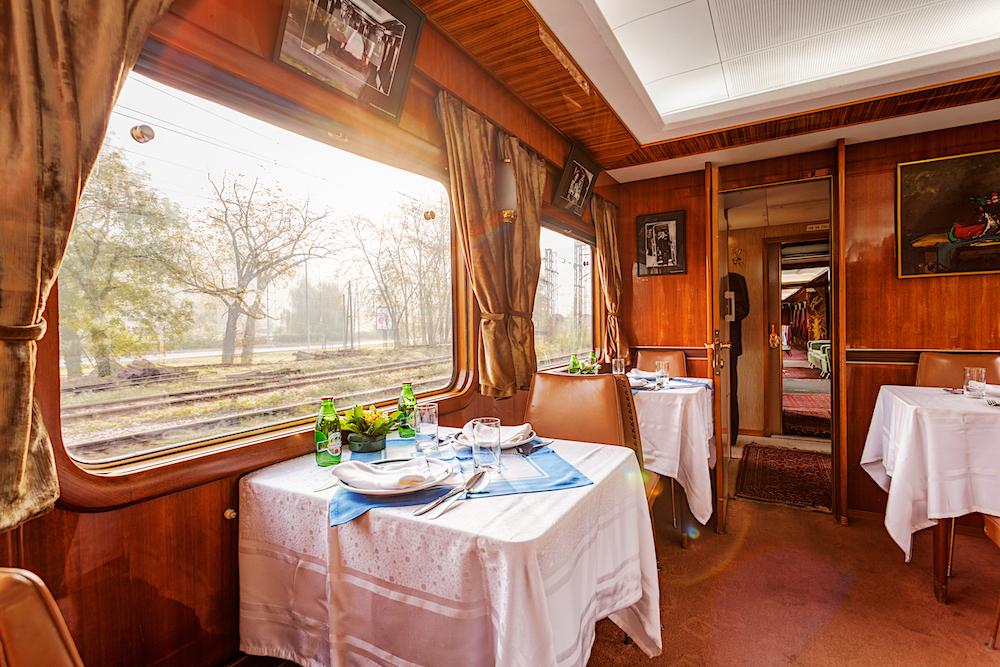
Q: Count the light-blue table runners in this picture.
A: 2